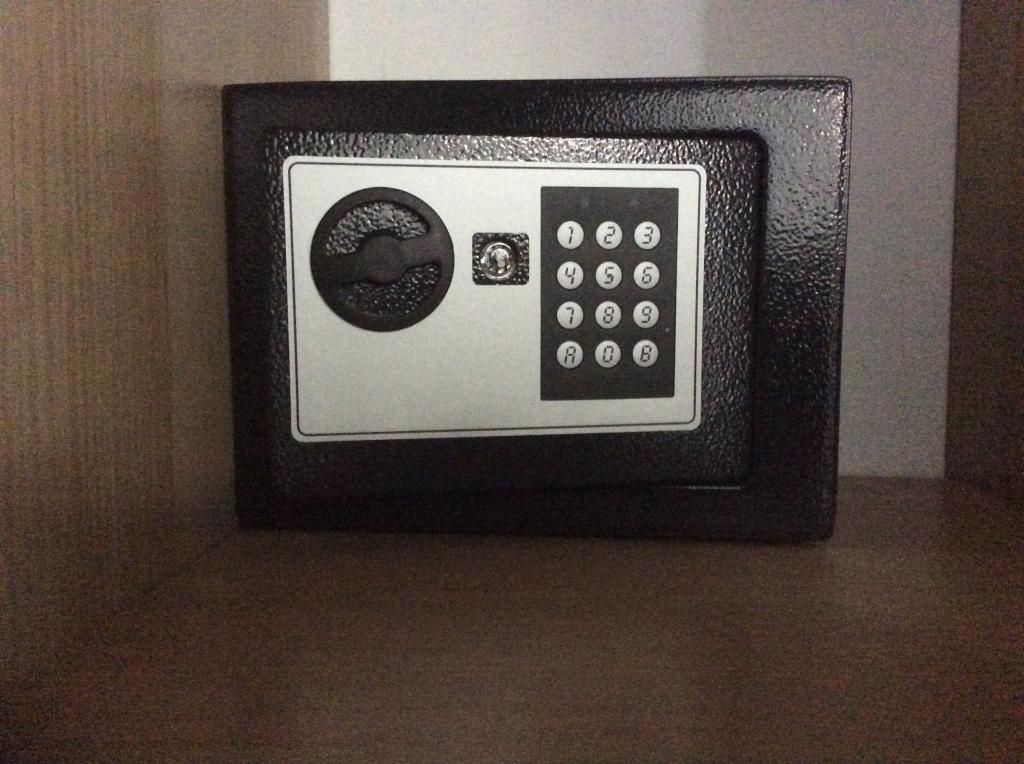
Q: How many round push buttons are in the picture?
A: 12